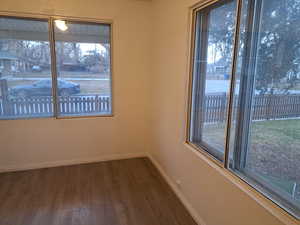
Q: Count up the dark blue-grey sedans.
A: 1